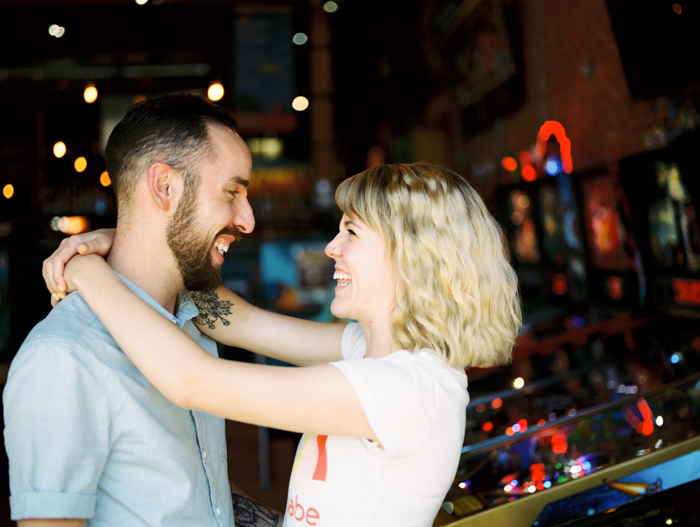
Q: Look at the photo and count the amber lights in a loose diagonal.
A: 3